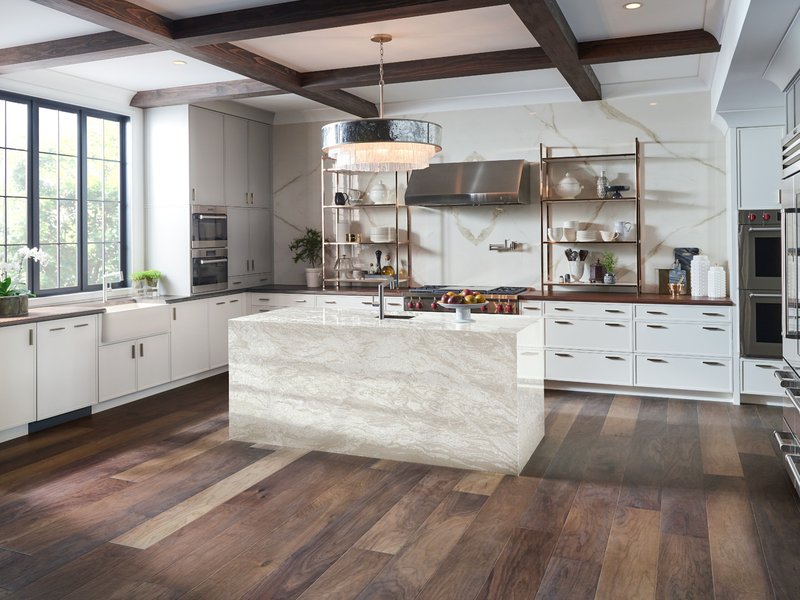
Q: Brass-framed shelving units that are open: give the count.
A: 2